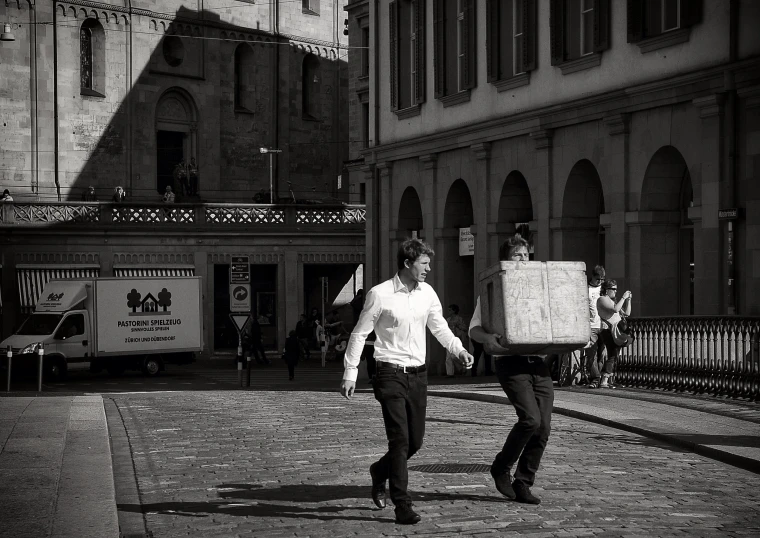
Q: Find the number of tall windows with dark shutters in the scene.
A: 5